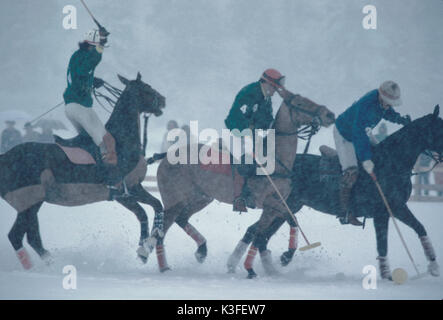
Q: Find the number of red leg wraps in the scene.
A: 5